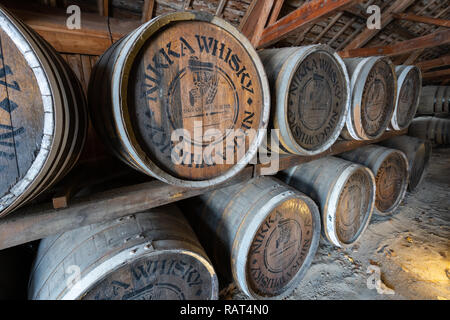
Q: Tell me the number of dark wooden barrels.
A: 12